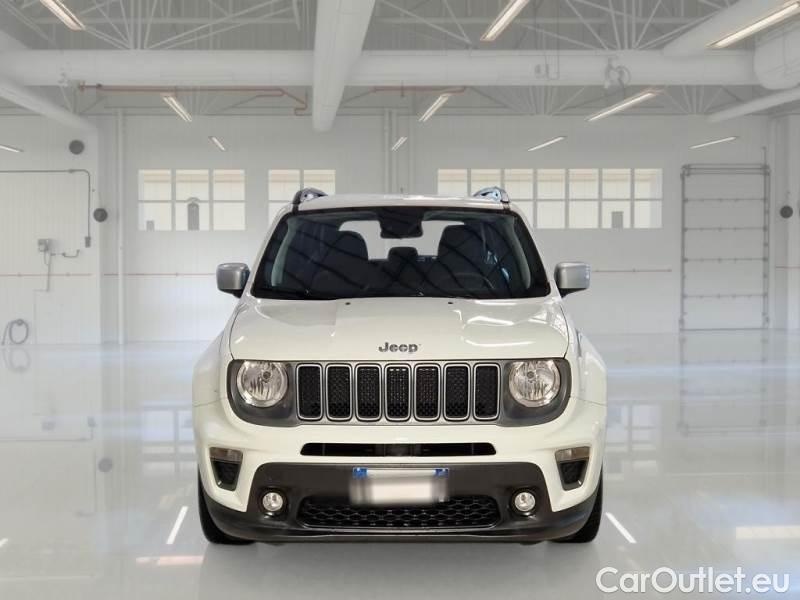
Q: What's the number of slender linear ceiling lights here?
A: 11